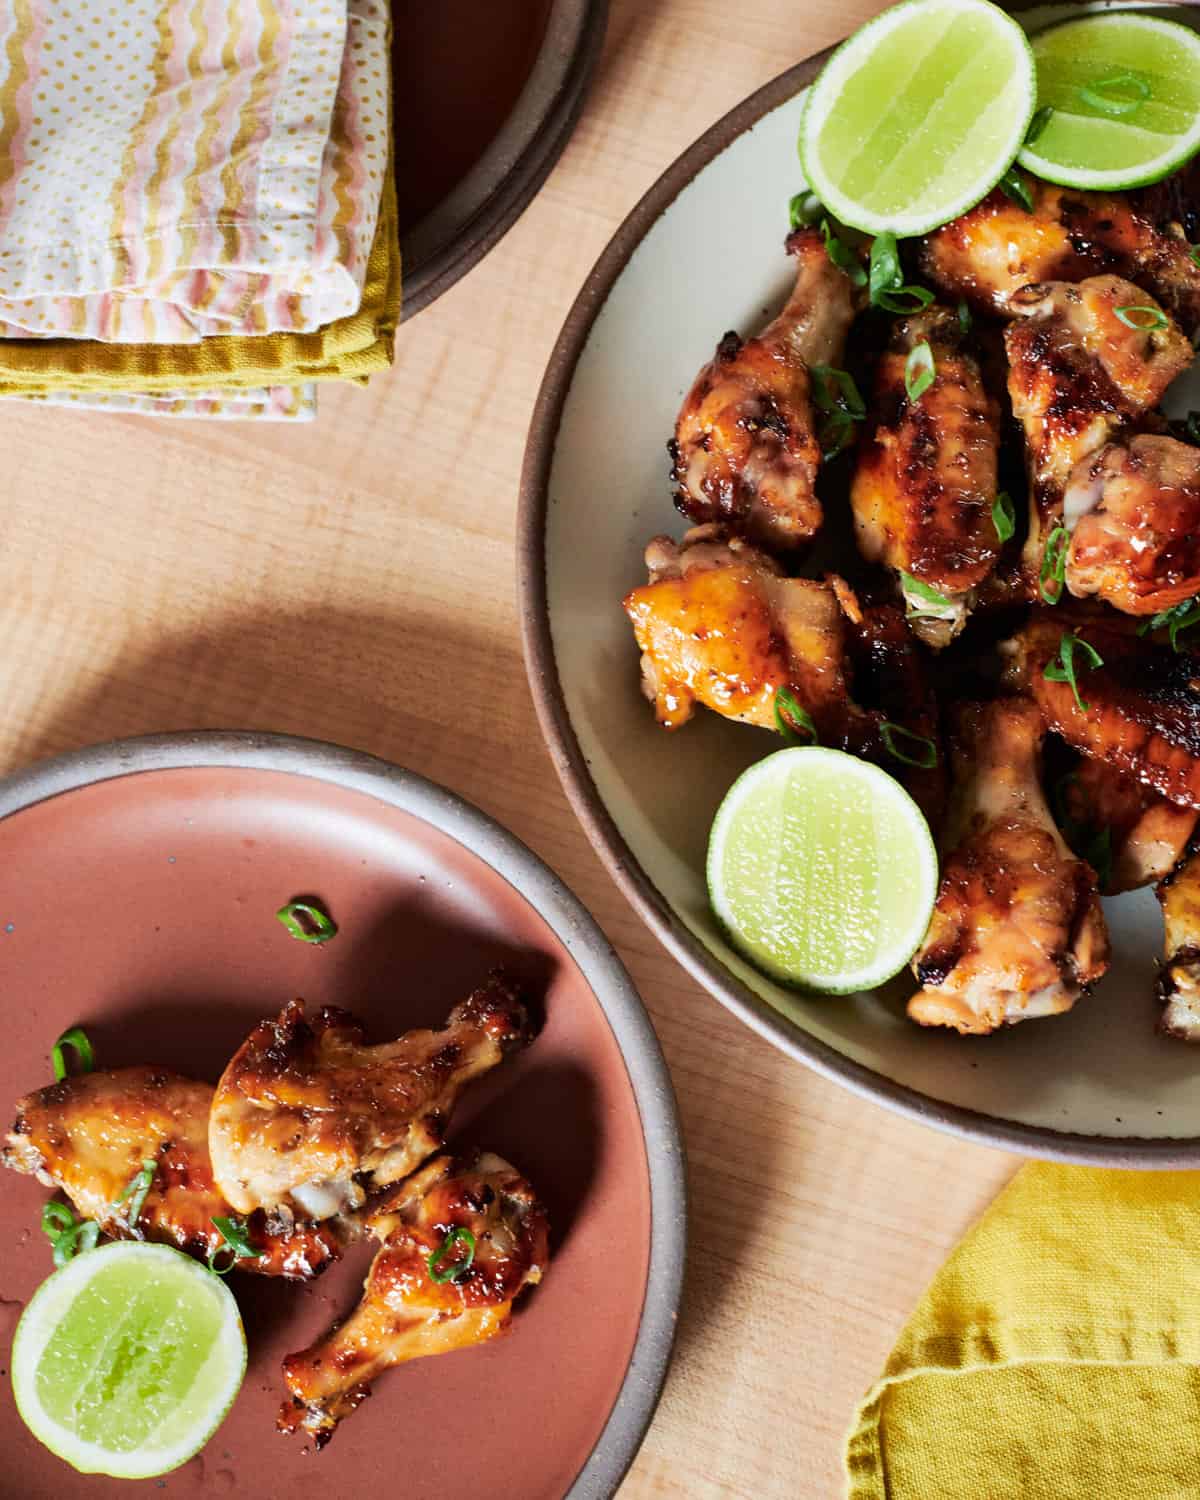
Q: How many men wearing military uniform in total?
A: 0